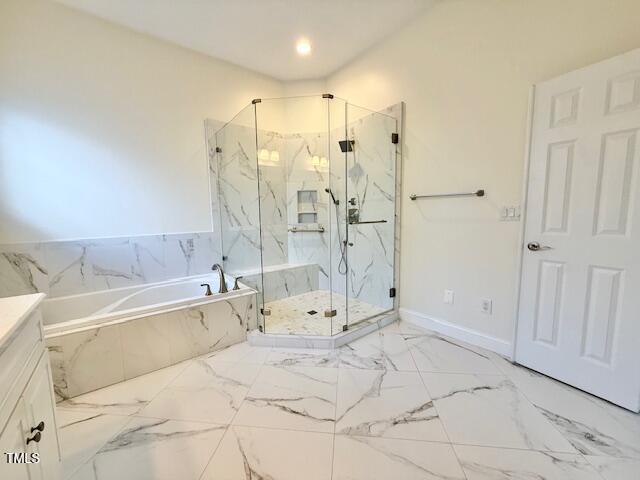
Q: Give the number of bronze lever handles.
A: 2